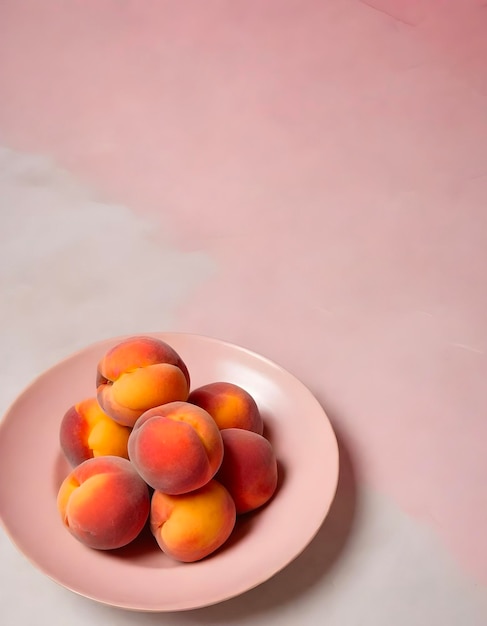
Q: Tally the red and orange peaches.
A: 7